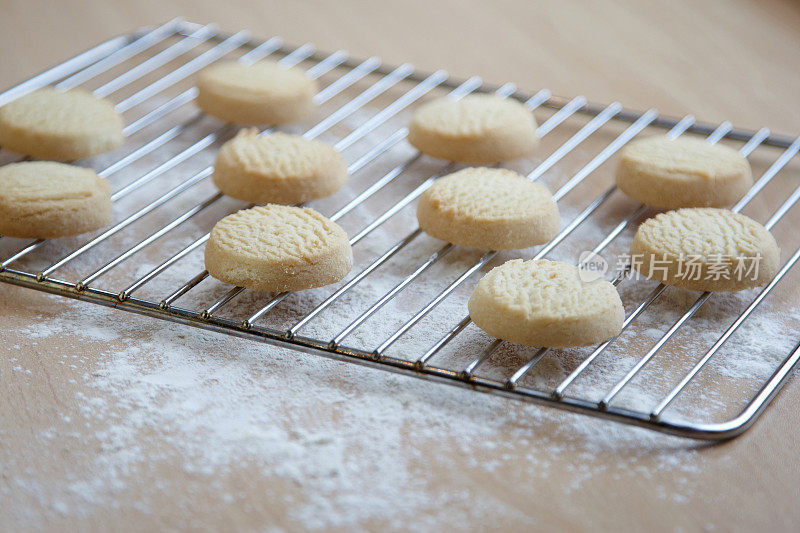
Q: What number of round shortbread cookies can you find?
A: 10